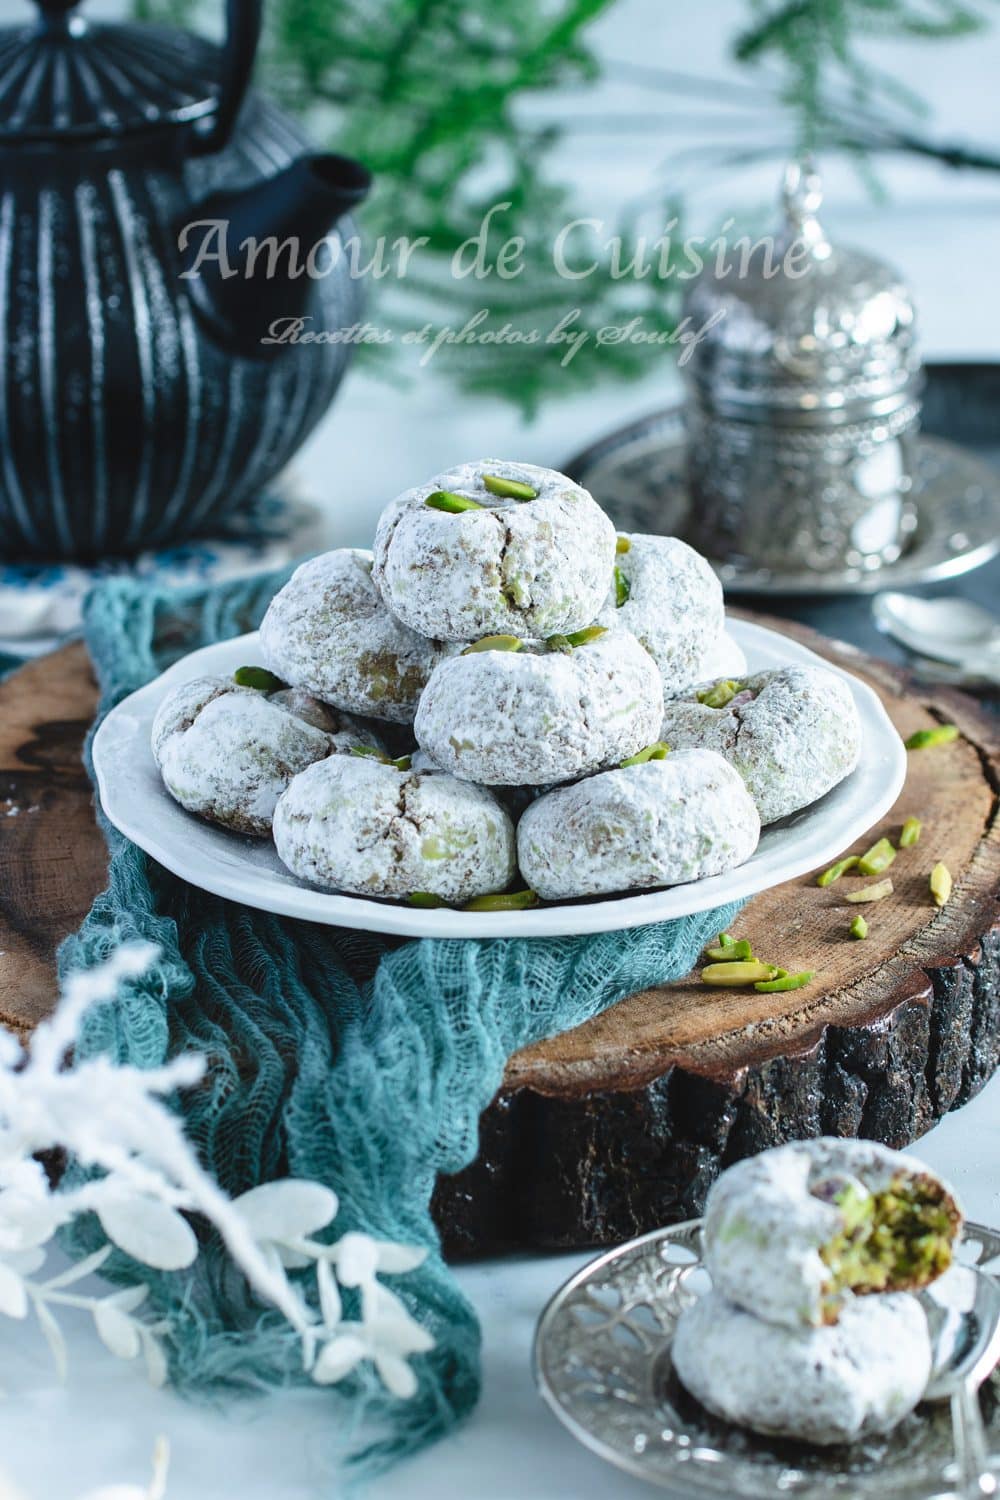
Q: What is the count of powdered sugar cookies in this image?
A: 11